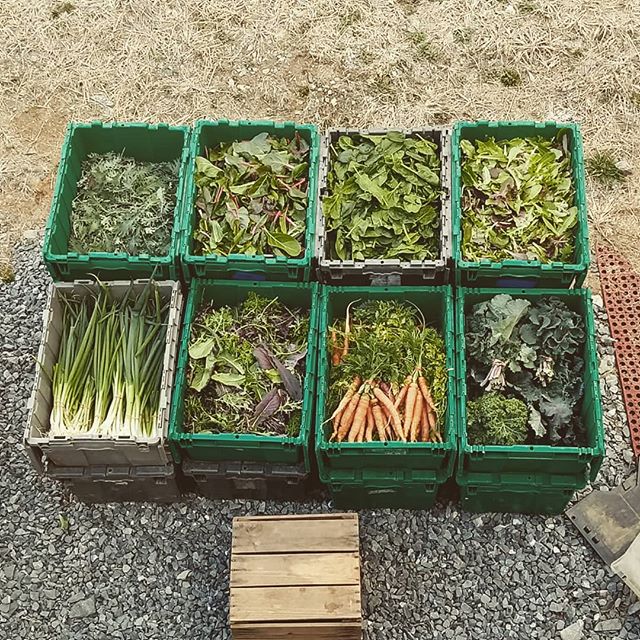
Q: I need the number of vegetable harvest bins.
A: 8